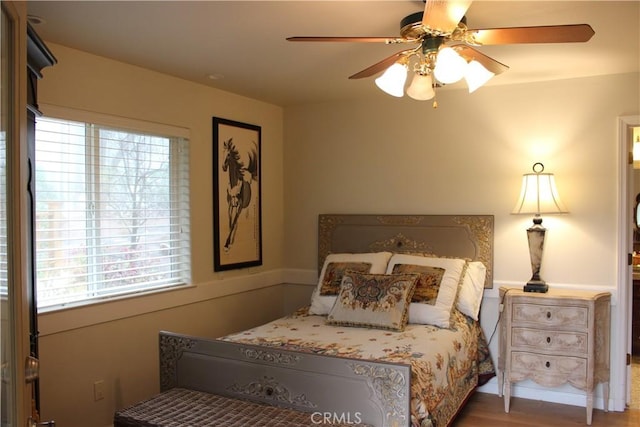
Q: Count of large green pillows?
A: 0